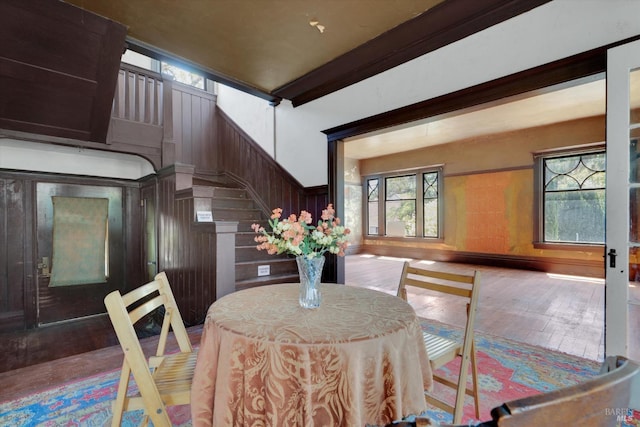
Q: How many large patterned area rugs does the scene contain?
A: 1